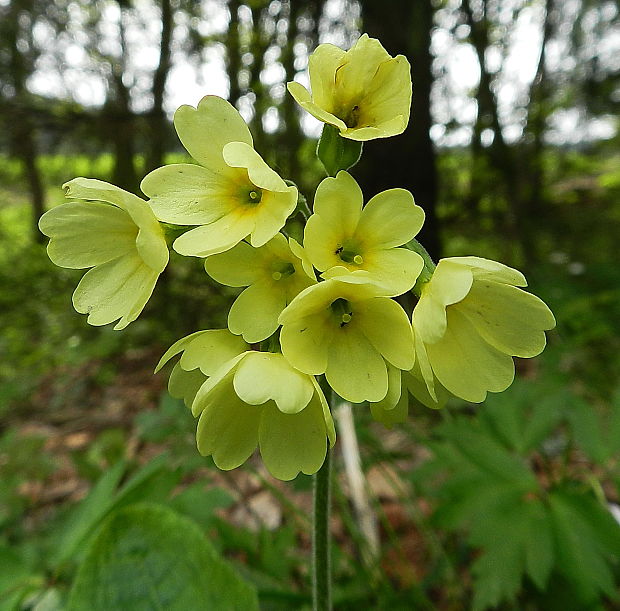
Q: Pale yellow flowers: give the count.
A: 10